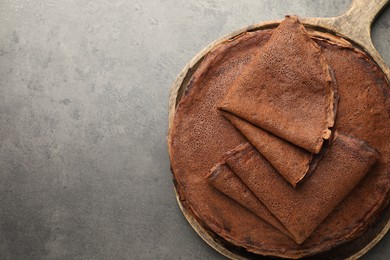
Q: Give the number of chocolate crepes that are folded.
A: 2